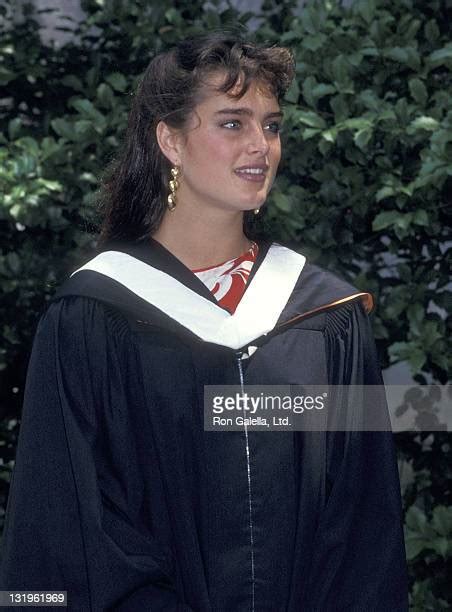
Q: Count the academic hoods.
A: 1